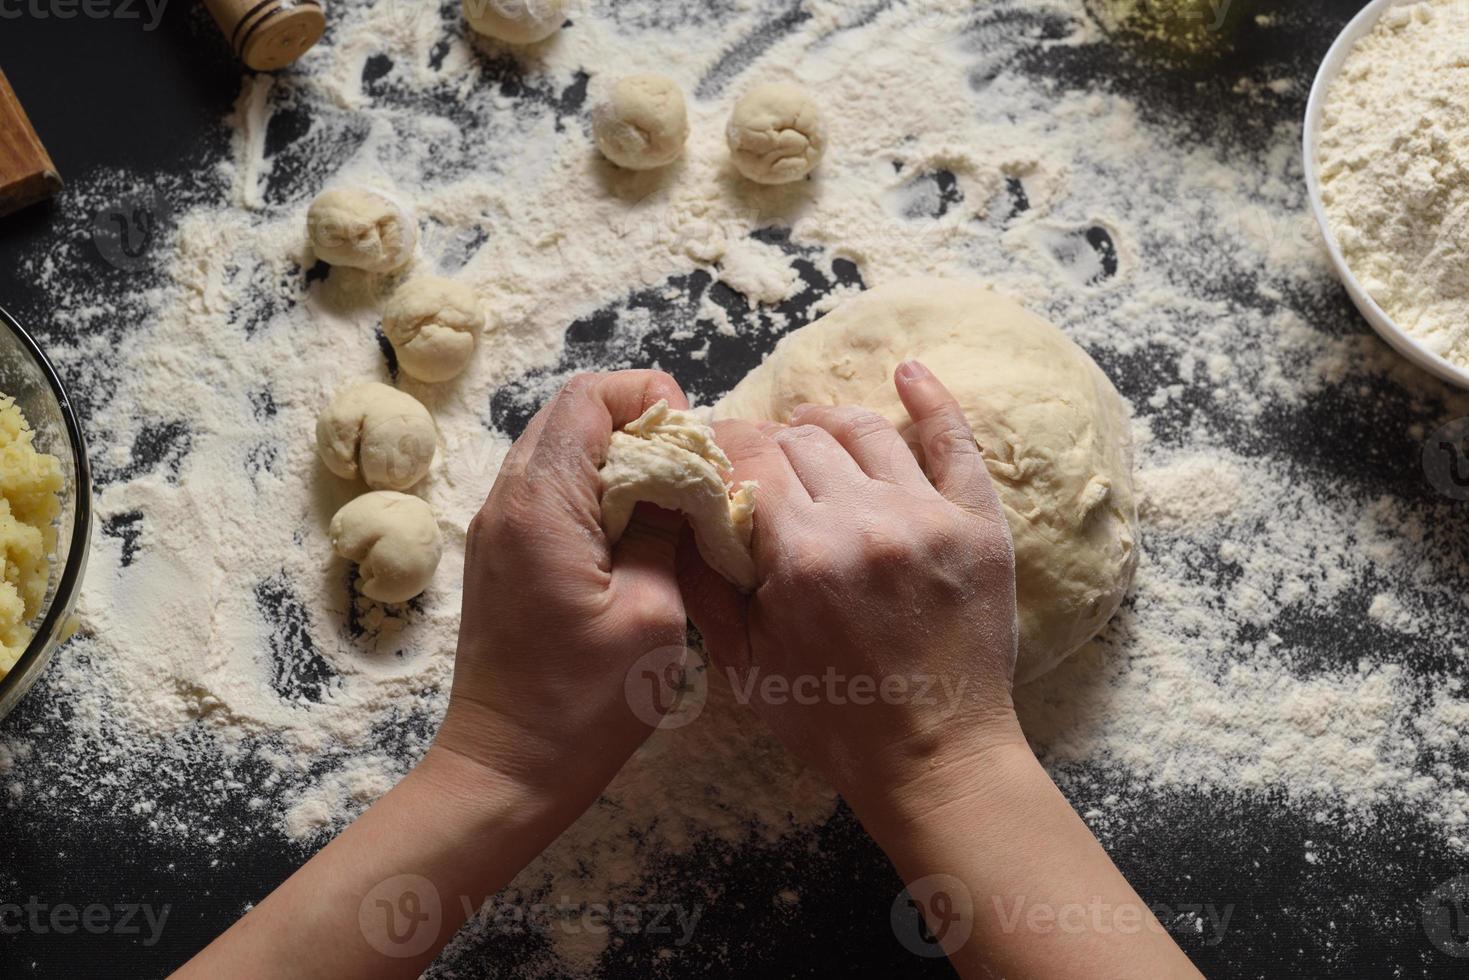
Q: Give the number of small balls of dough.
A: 7